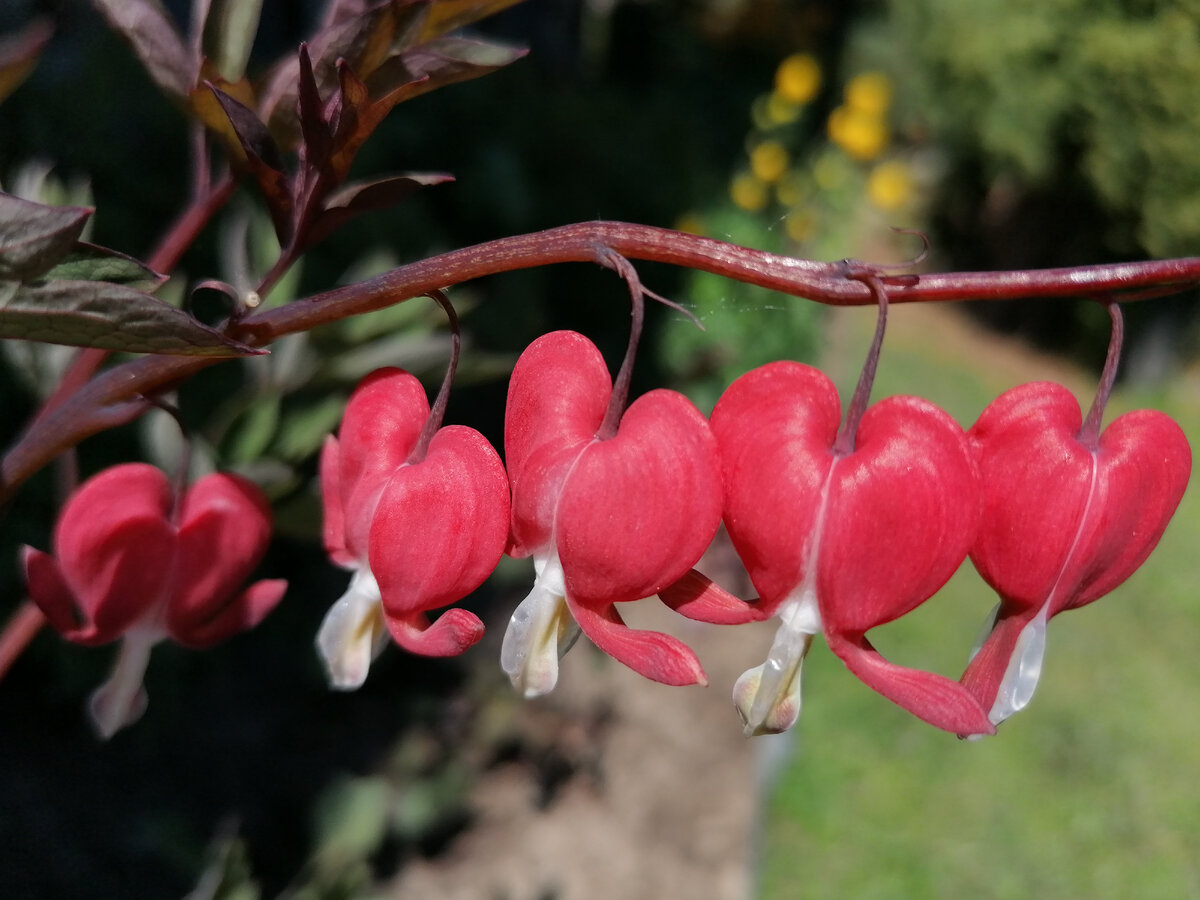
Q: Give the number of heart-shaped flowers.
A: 5